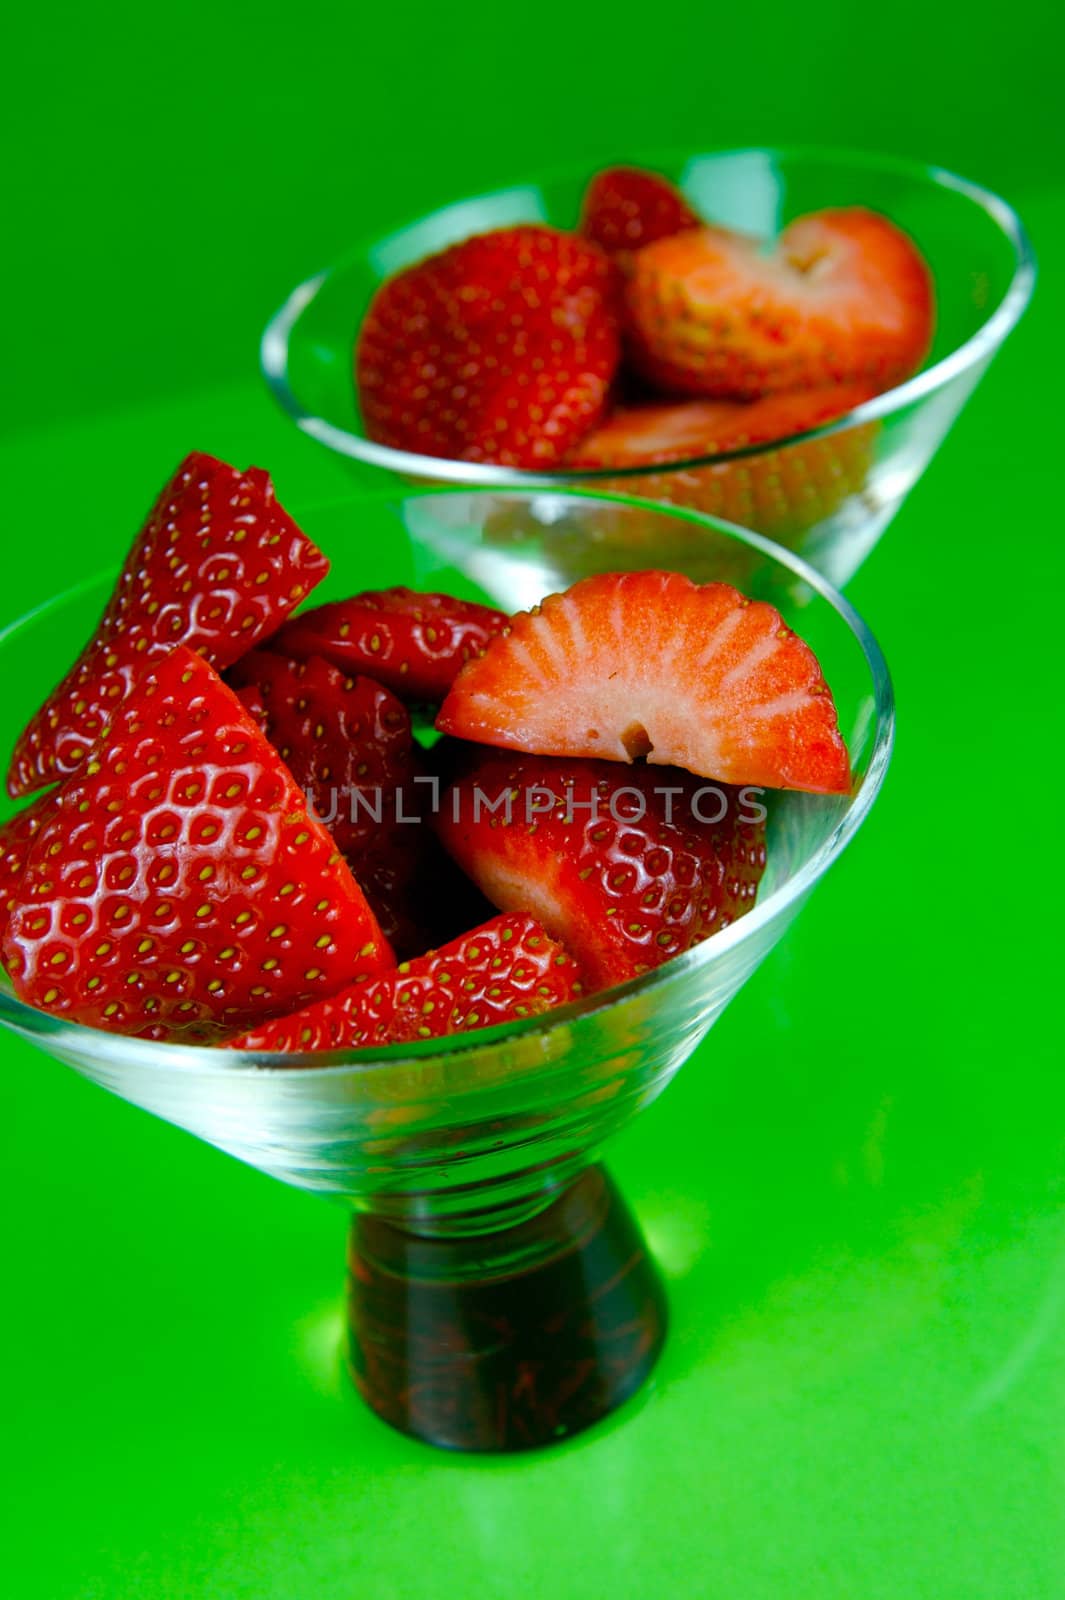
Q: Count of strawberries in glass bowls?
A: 11